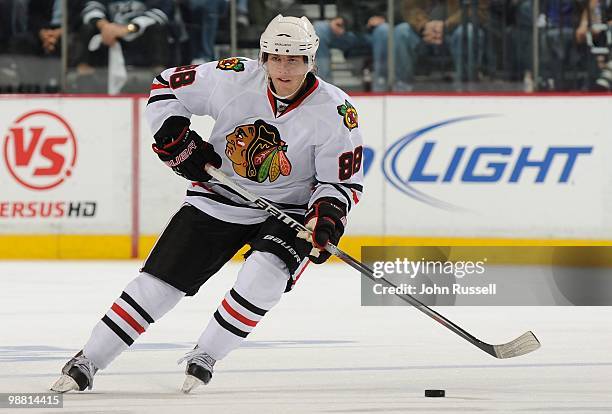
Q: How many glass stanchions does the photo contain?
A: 4